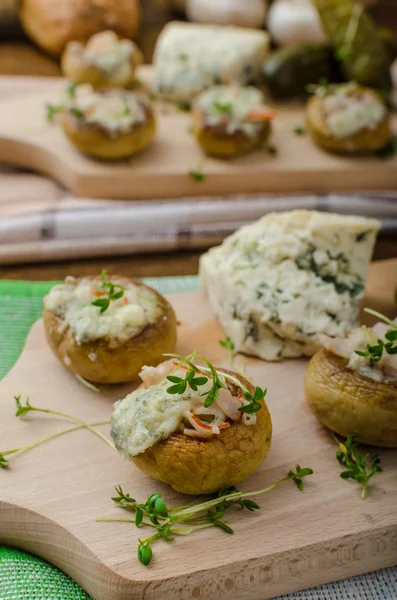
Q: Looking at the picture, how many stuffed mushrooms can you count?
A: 7